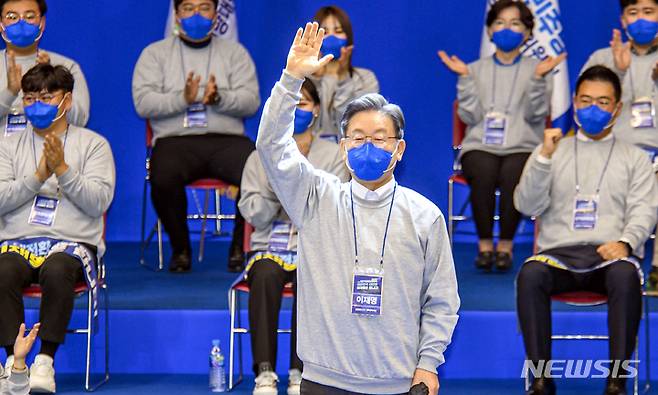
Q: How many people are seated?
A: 8